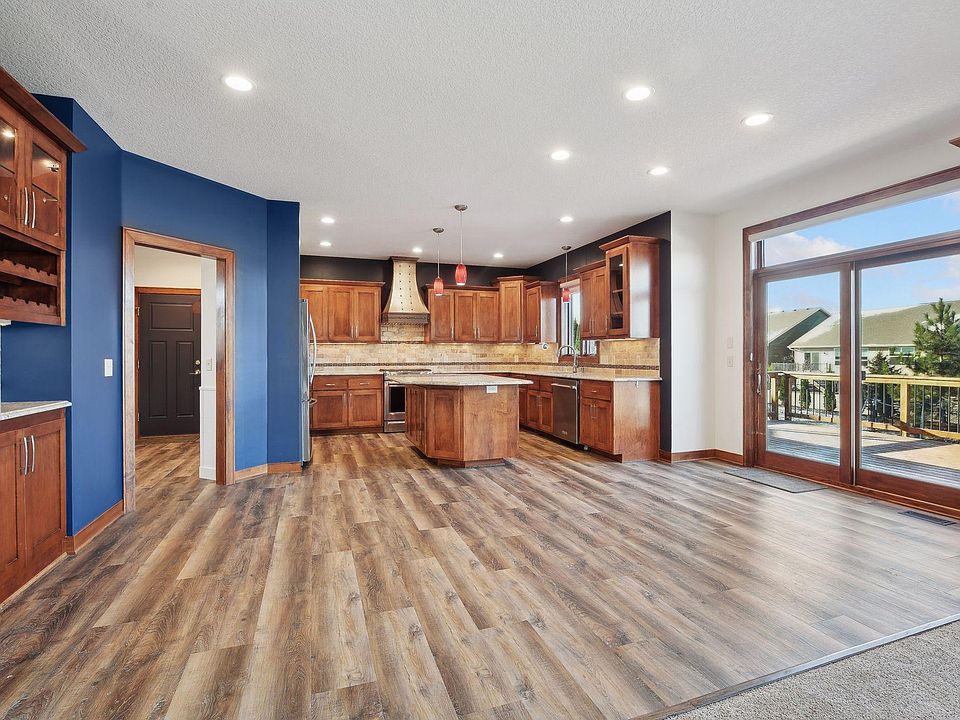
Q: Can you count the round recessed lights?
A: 10